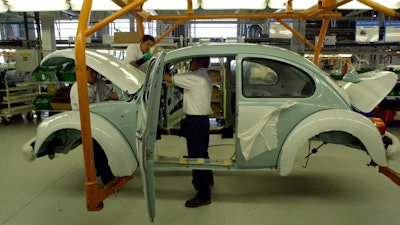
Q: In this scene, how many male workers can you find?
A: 3